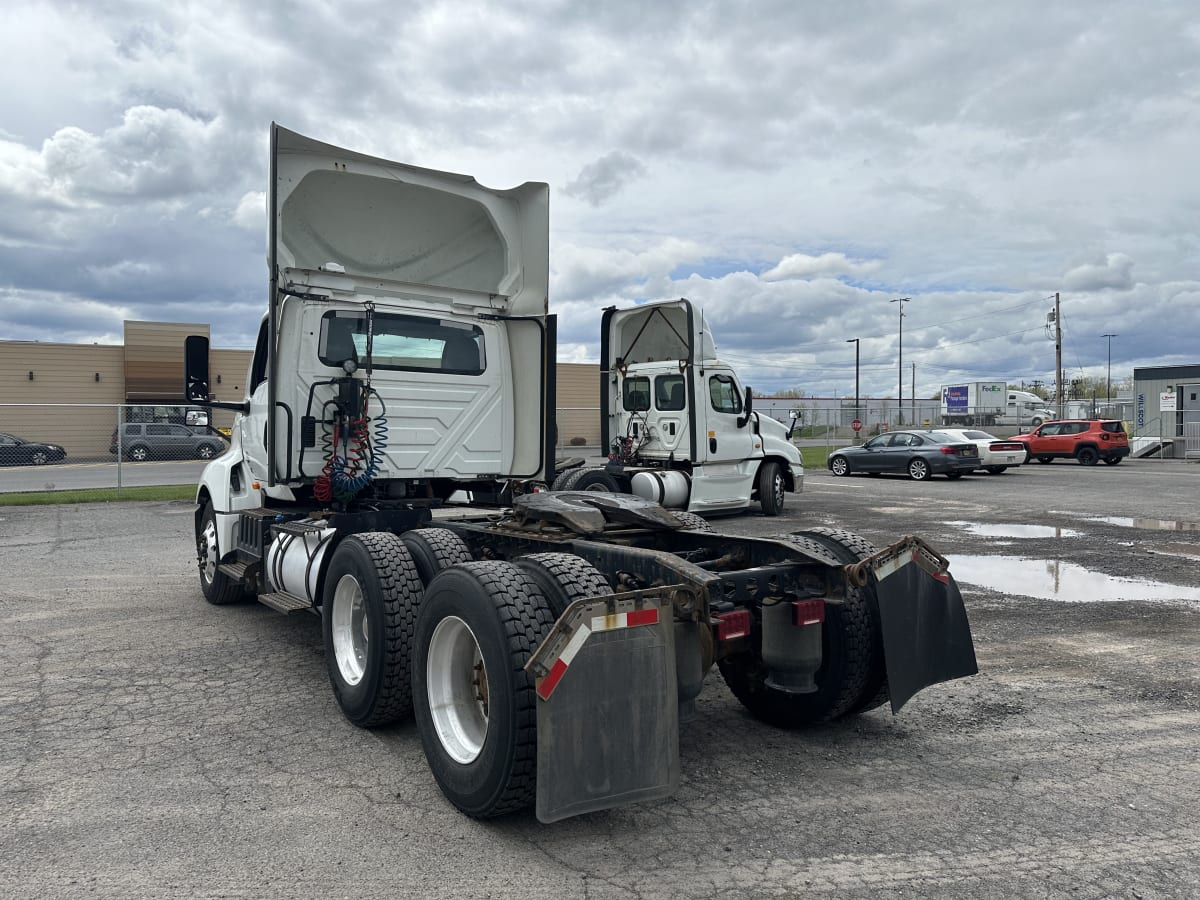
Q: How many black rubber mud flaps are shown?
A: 2